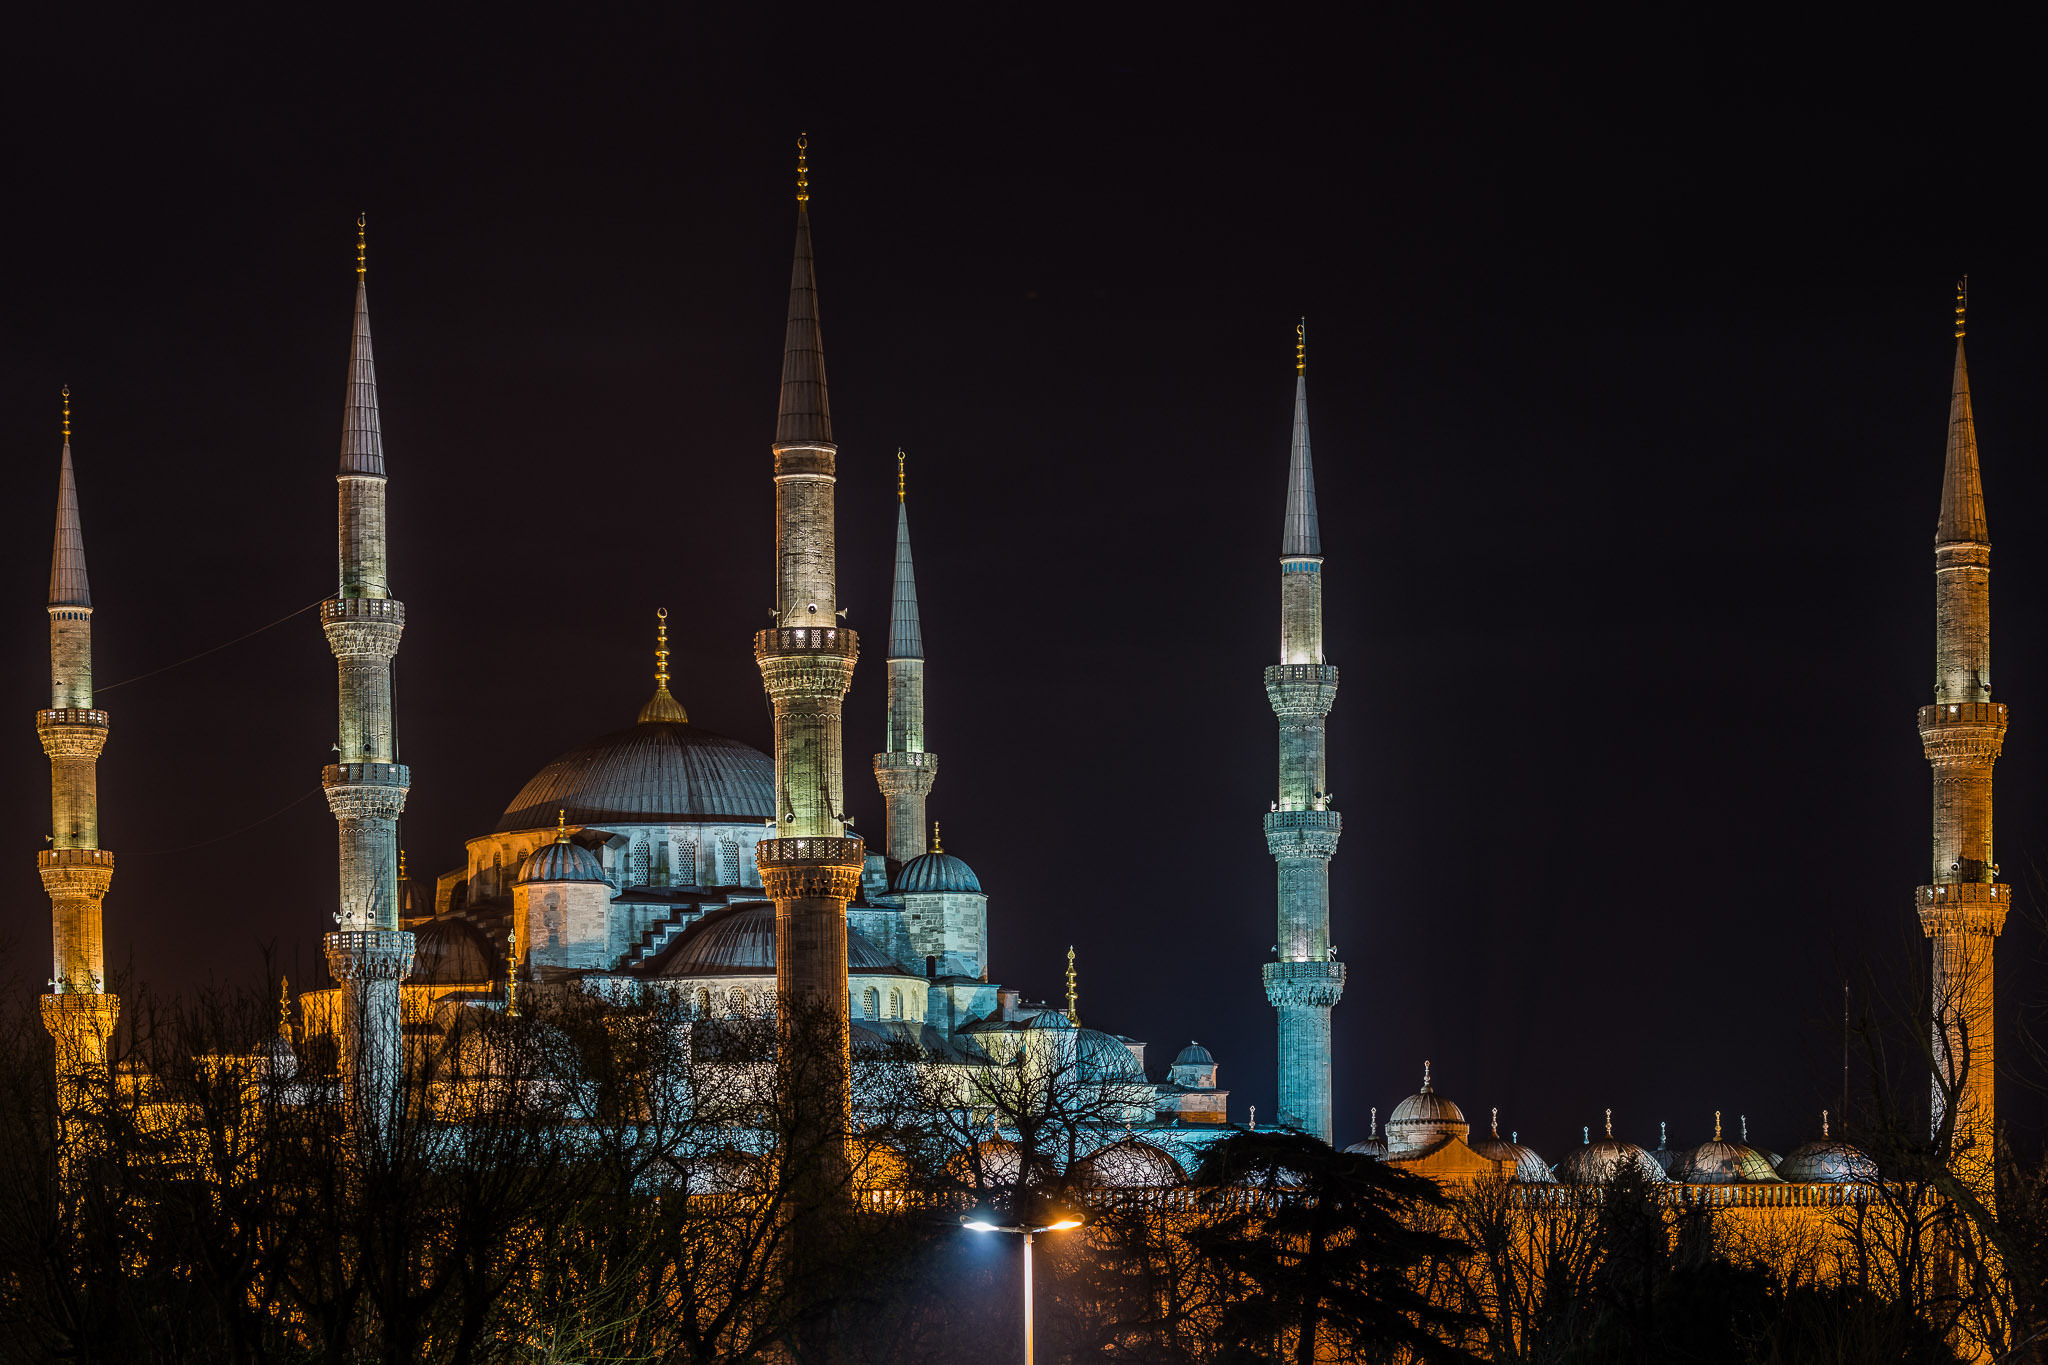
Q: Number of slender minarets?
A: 6